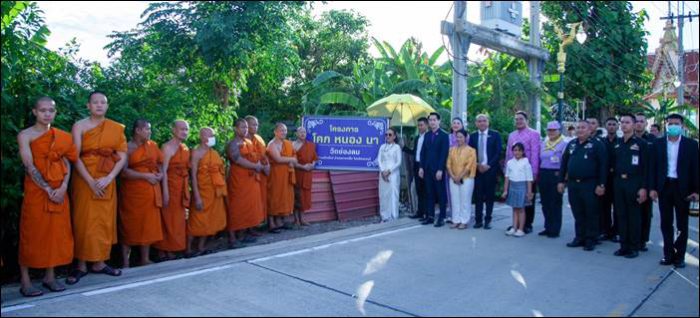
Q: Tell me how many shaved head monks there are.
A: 9